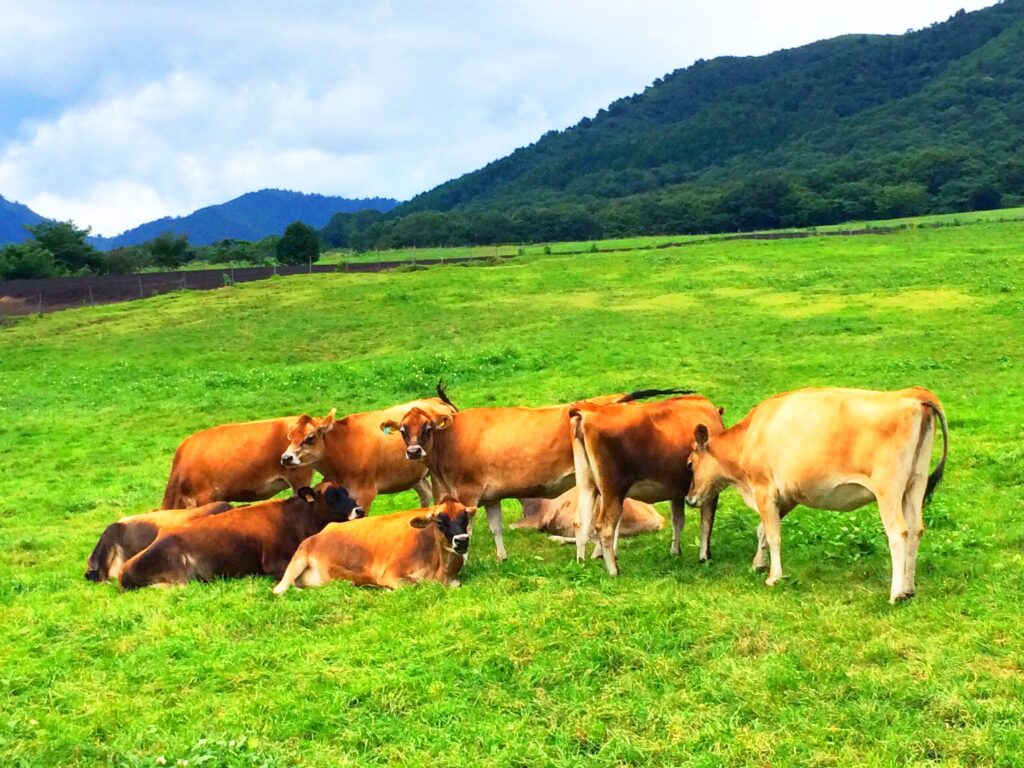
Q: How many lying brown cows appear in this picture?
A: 4